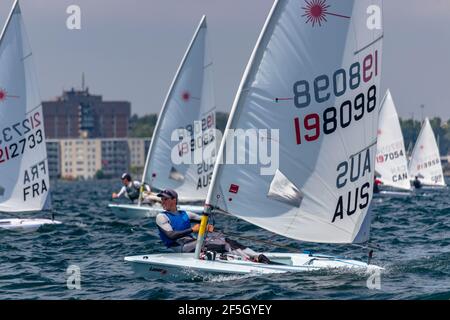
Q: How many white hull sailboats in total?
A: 5